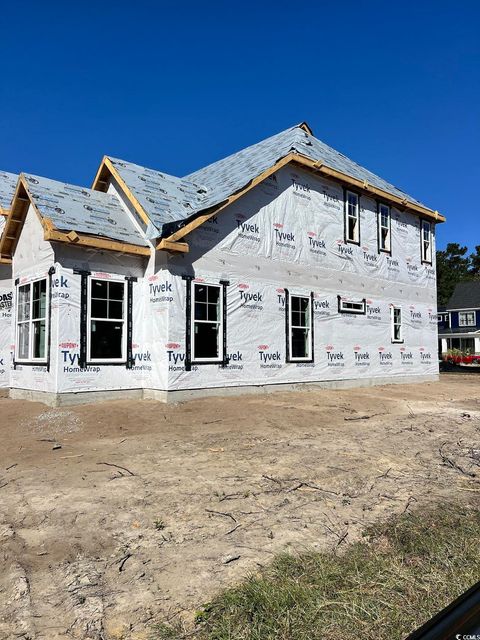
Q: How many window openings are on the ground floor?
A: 6